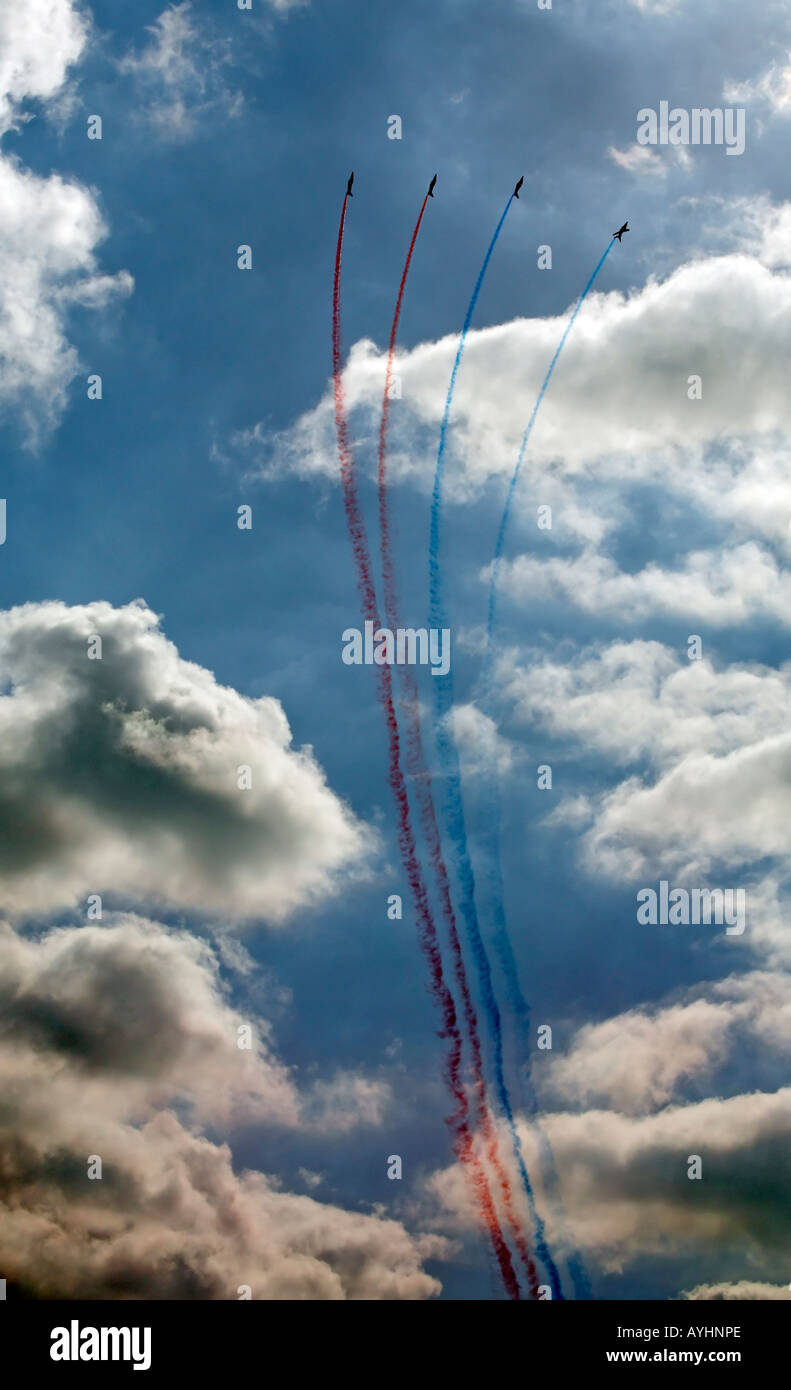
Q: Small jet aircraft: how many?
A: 4